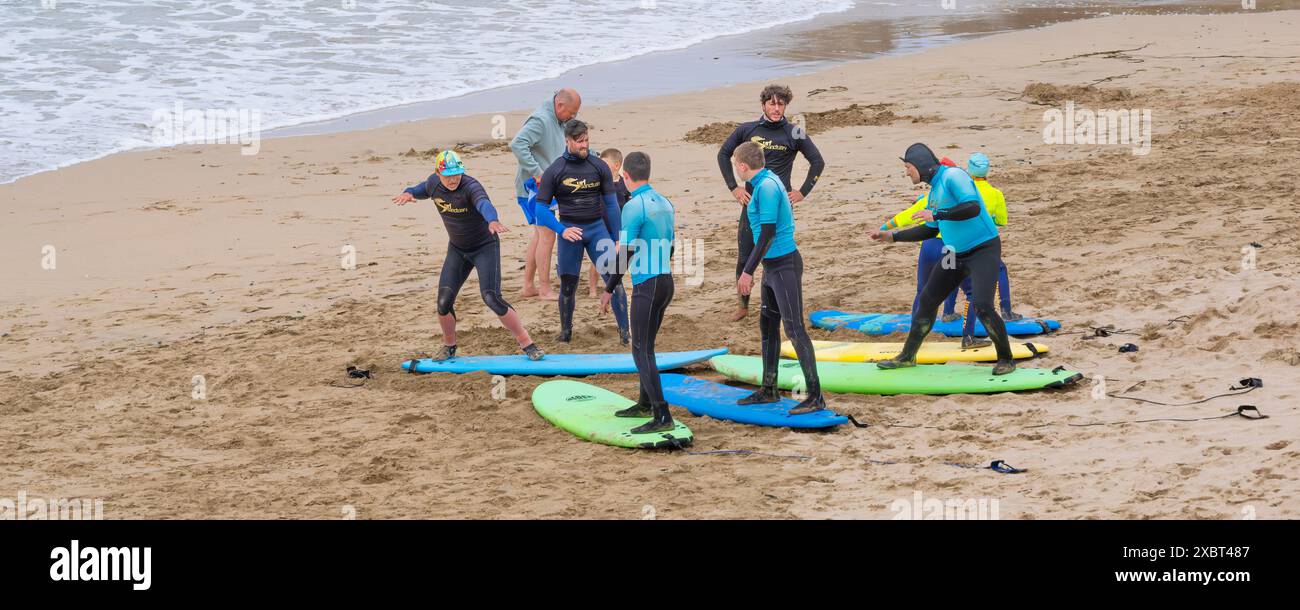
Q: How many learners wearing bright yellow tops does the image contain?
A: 2